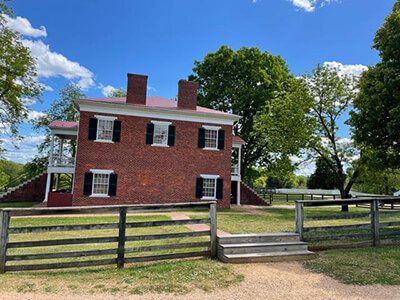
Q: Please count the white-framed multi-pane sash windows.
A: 5